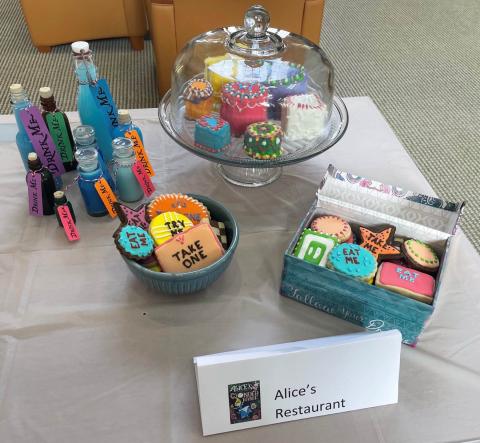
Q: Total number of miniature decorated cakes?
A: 7